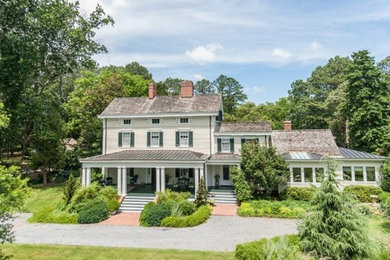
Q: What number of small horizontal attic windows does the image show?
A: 3